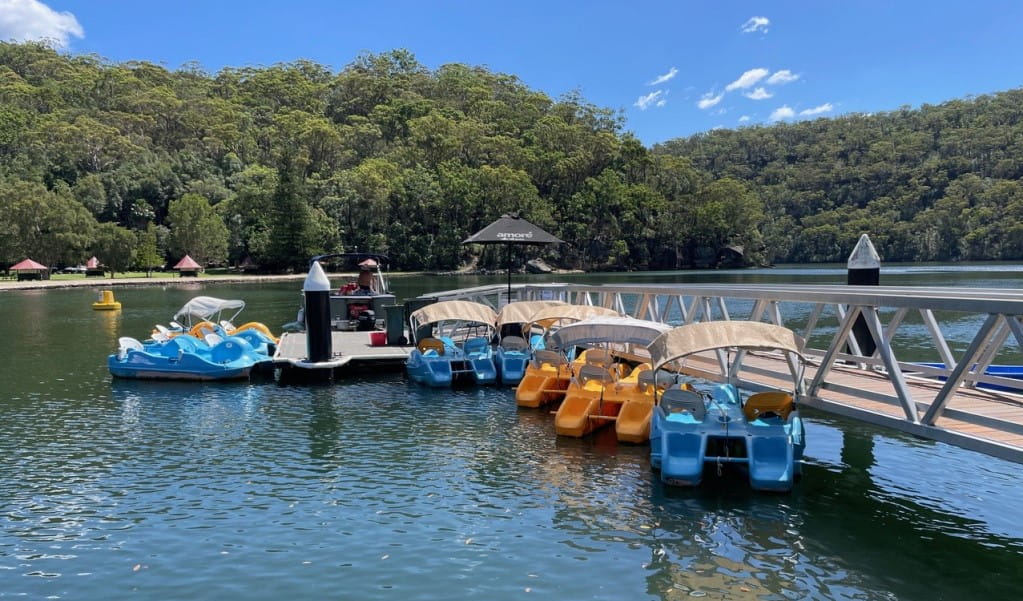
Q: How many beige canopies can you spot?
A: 4